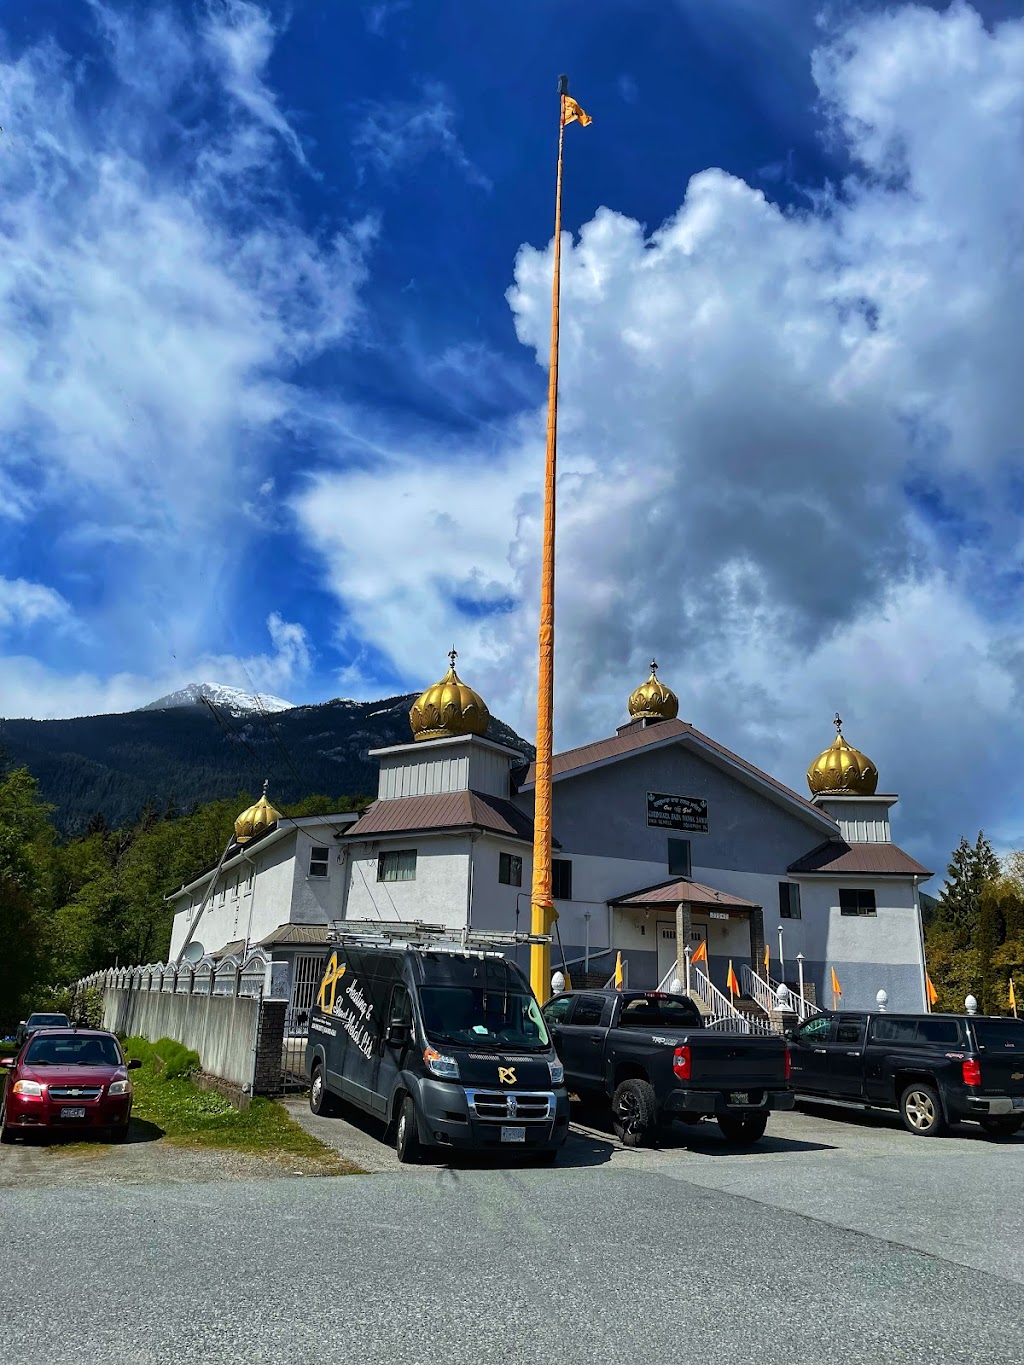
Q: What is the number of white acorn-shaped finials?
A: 5